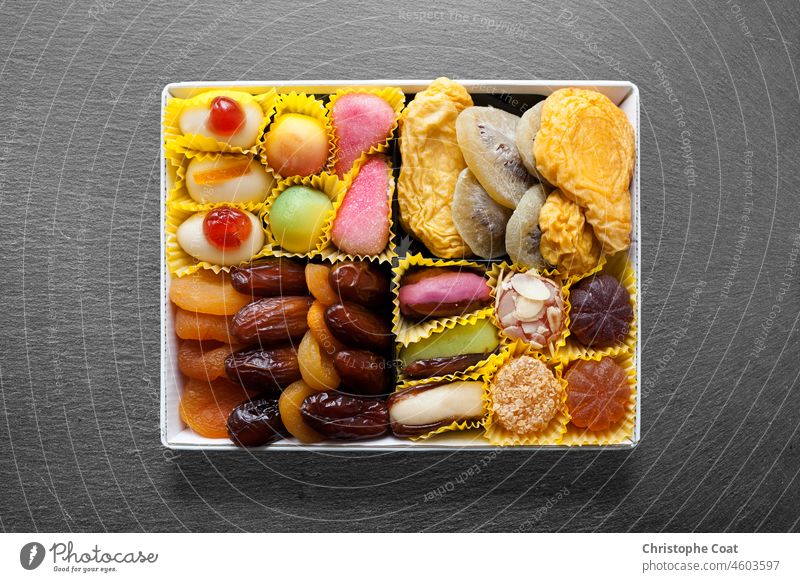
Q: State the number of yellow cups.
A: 14